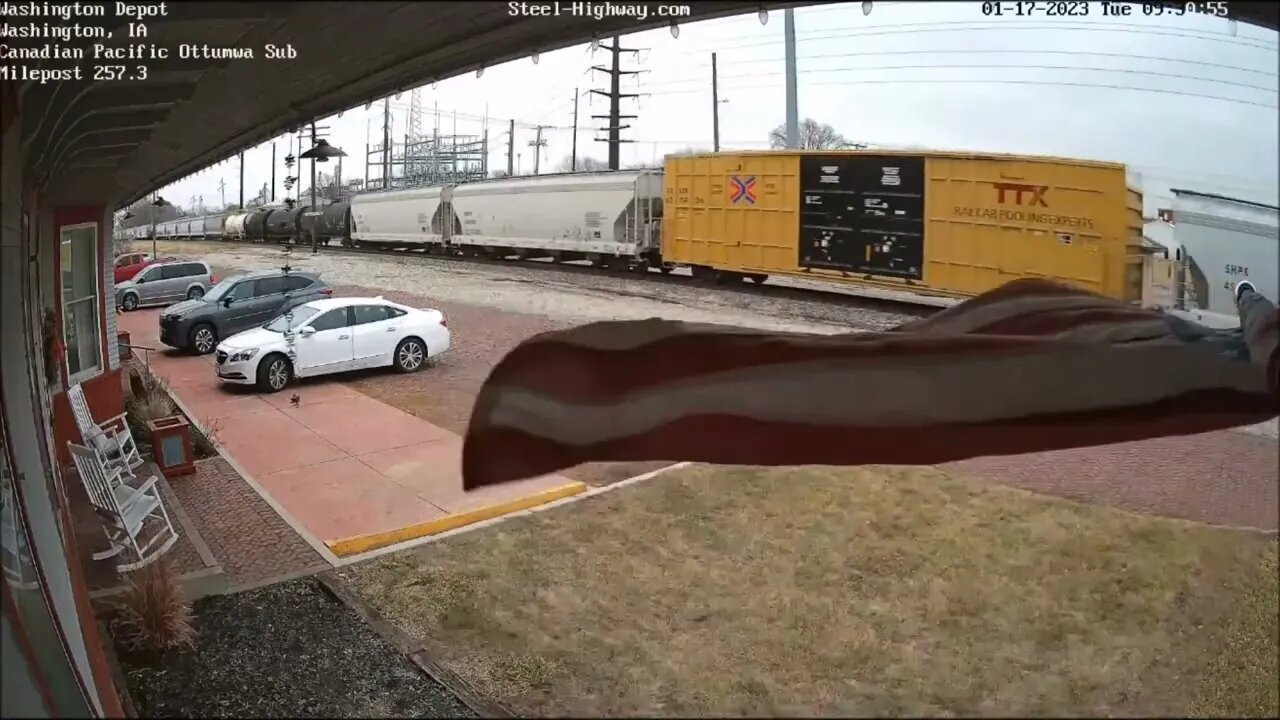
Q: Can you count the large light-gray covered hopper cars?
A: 3